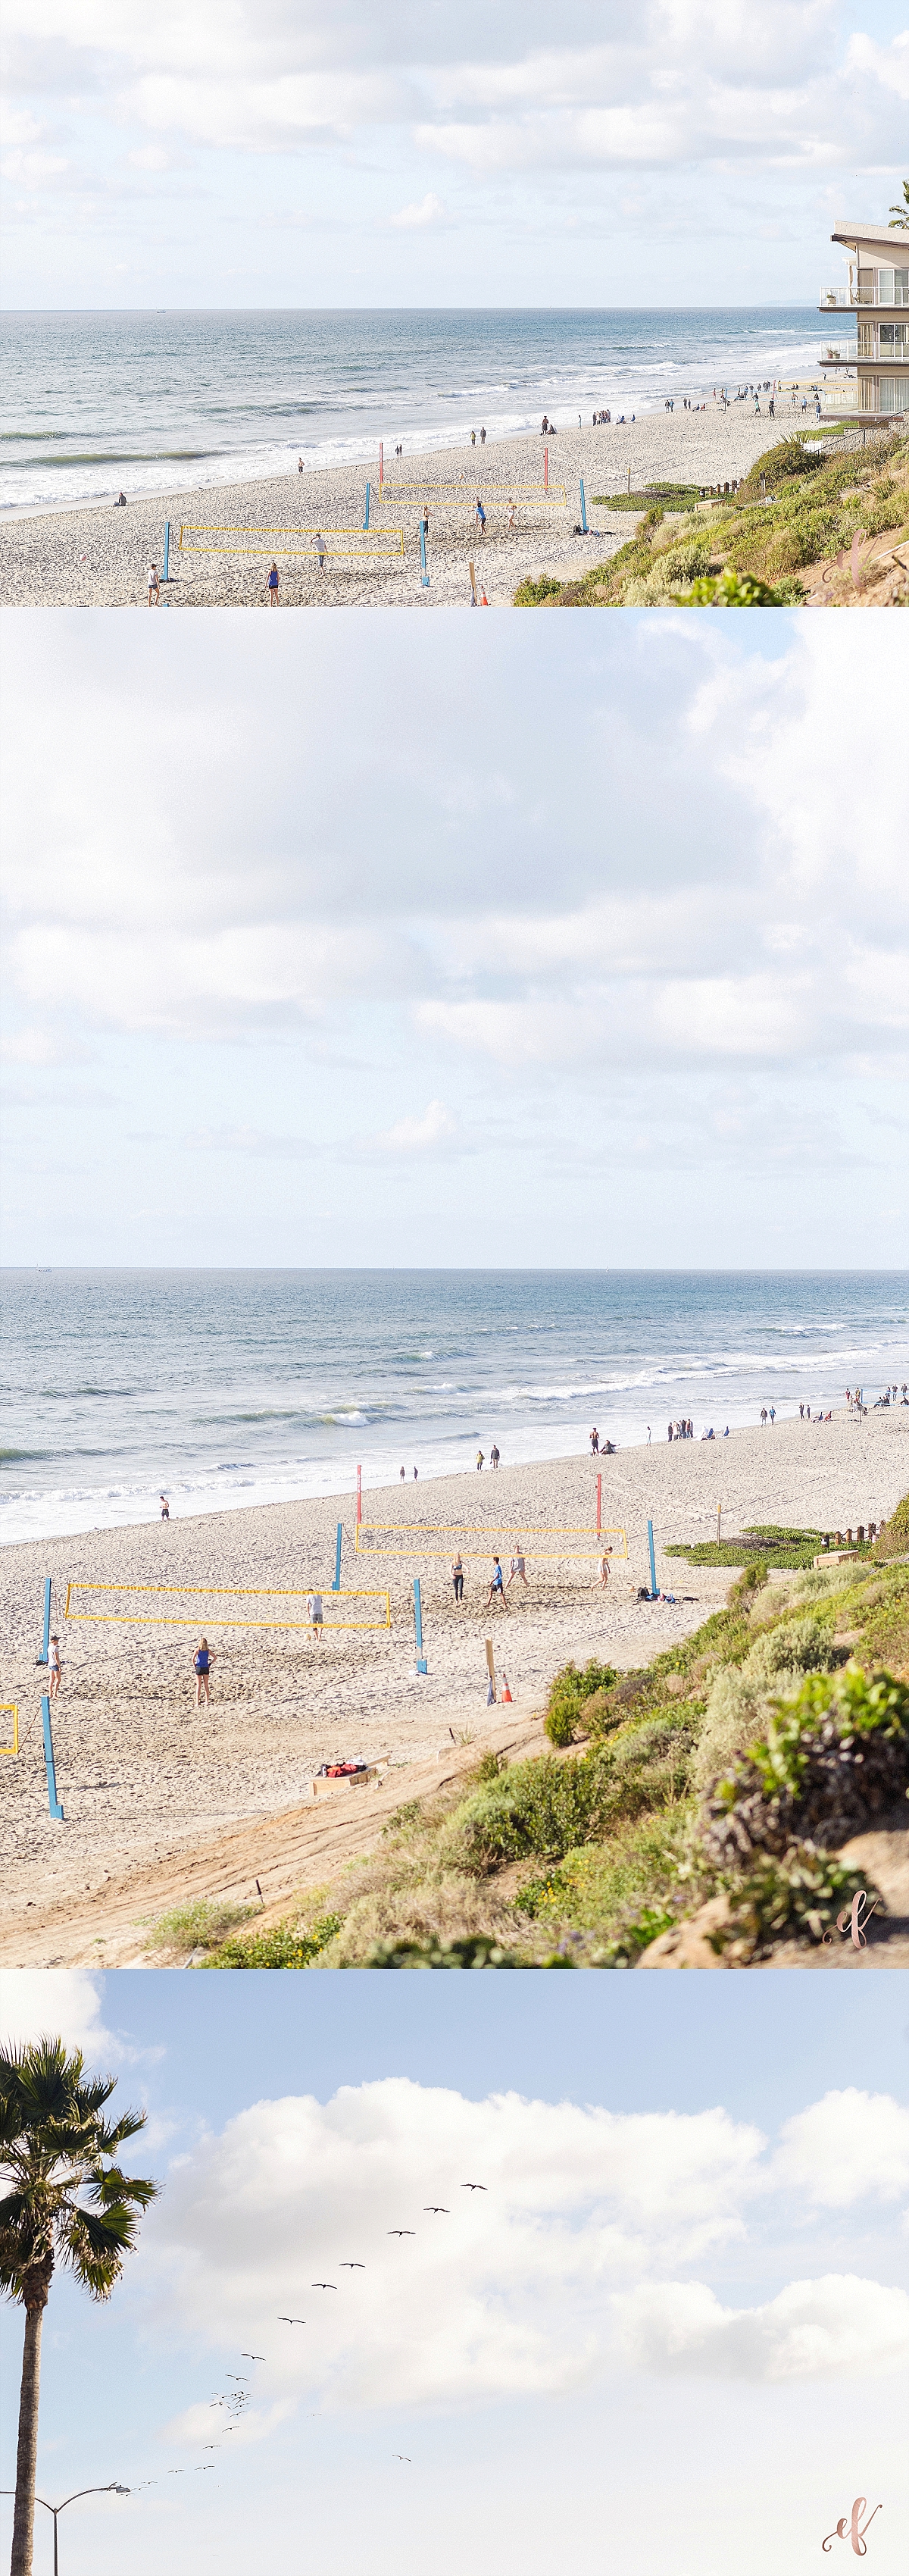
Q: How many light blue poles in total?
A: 9